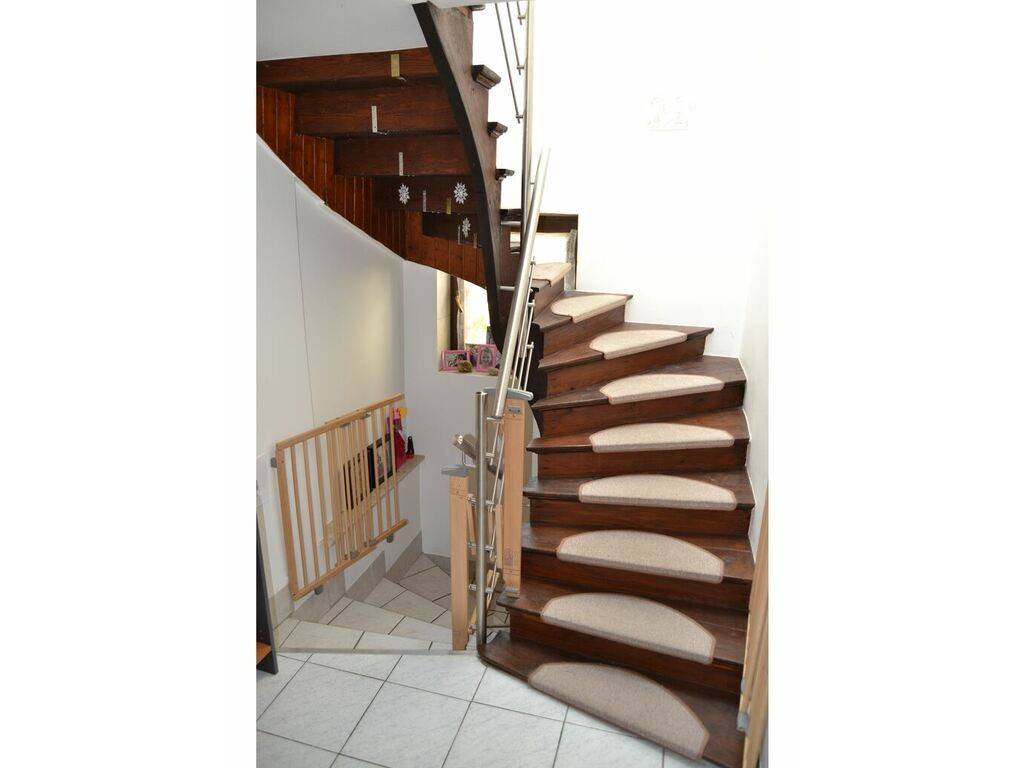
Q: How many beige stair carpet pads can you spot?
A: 9